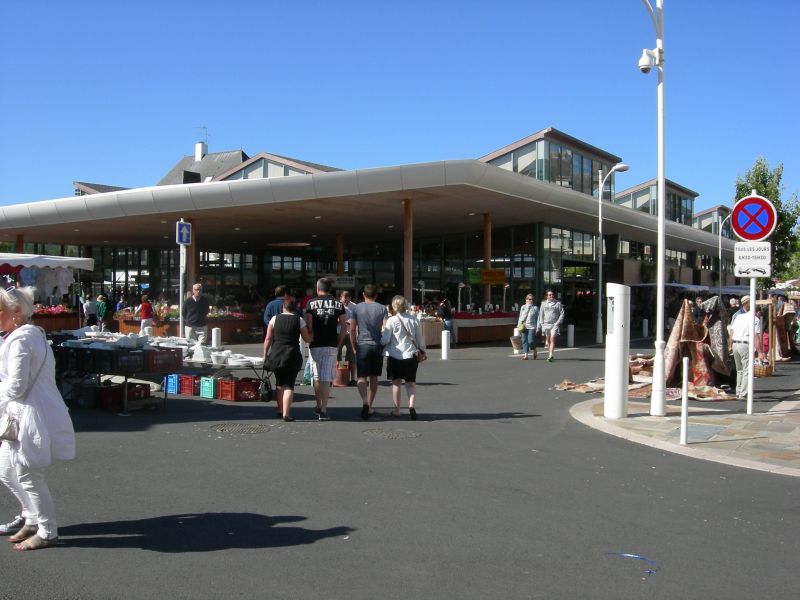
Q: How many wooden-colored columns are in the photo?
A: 5